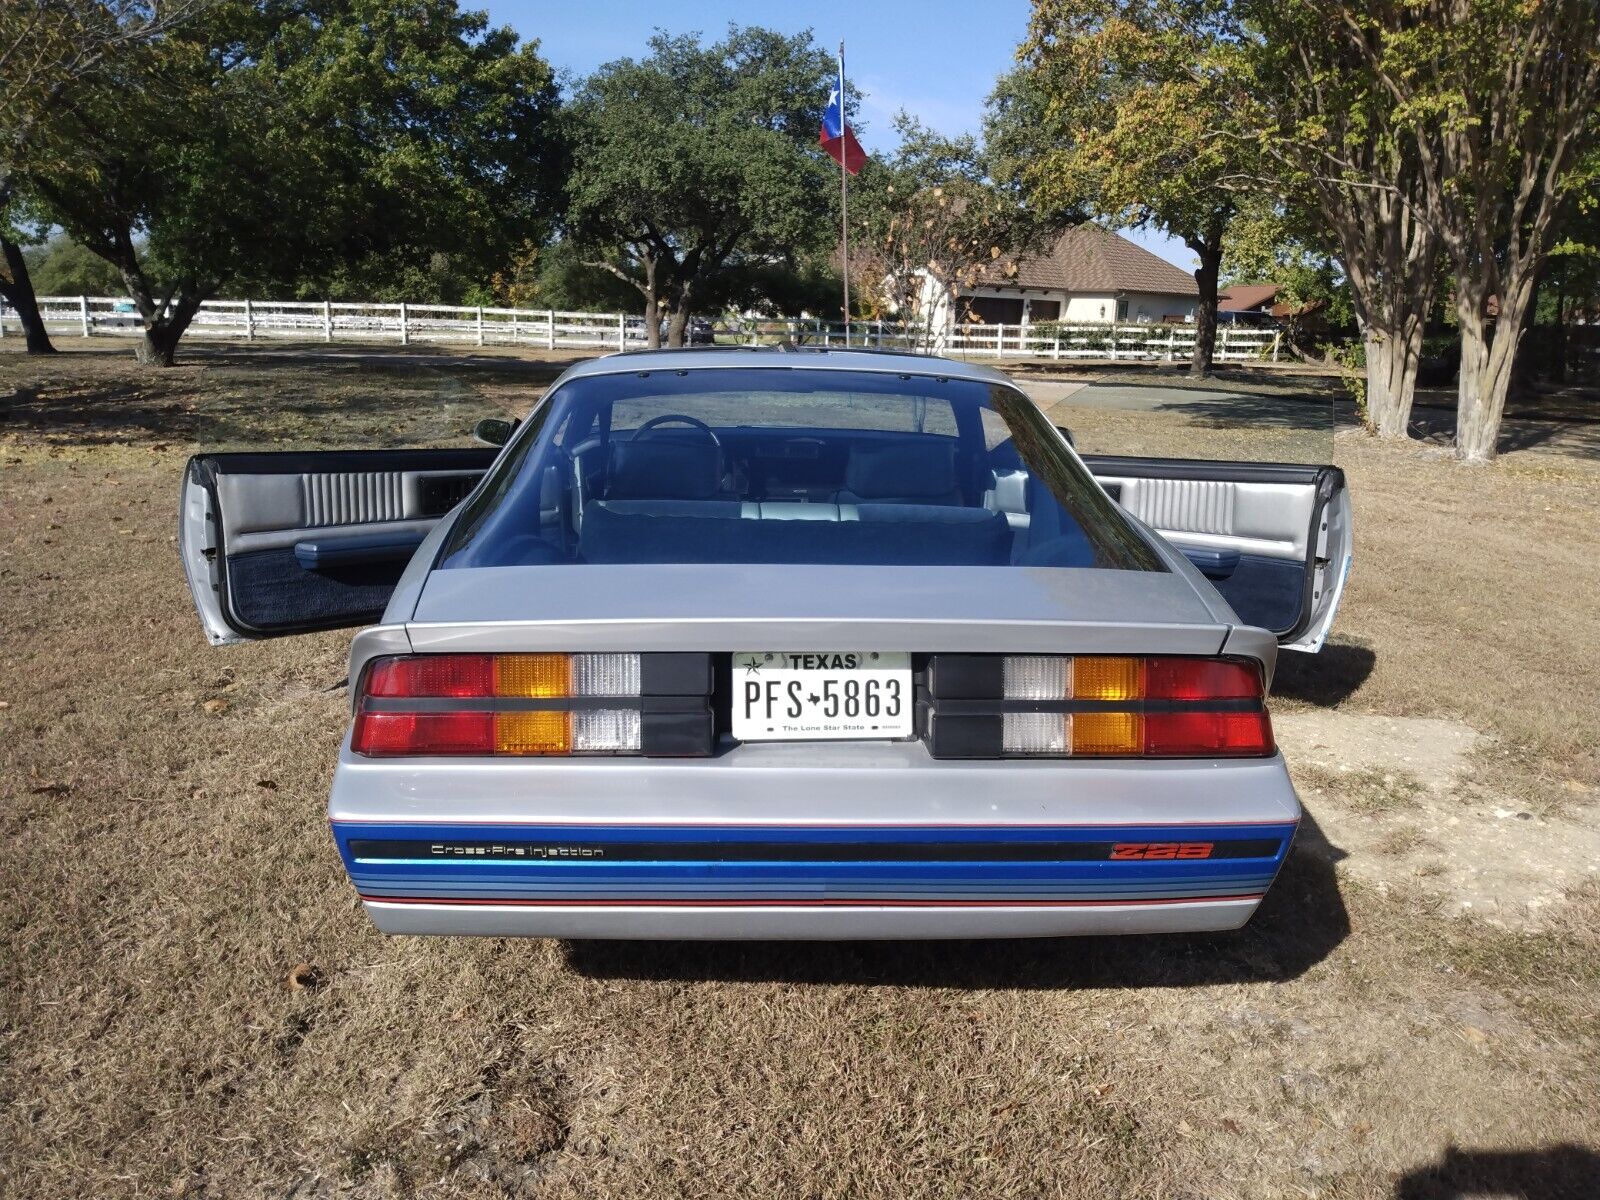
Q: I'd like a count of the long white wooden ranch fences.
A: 1